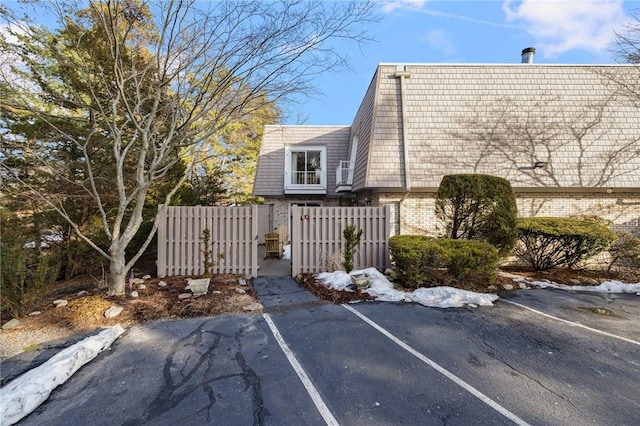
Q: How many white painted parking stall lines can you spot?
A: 3